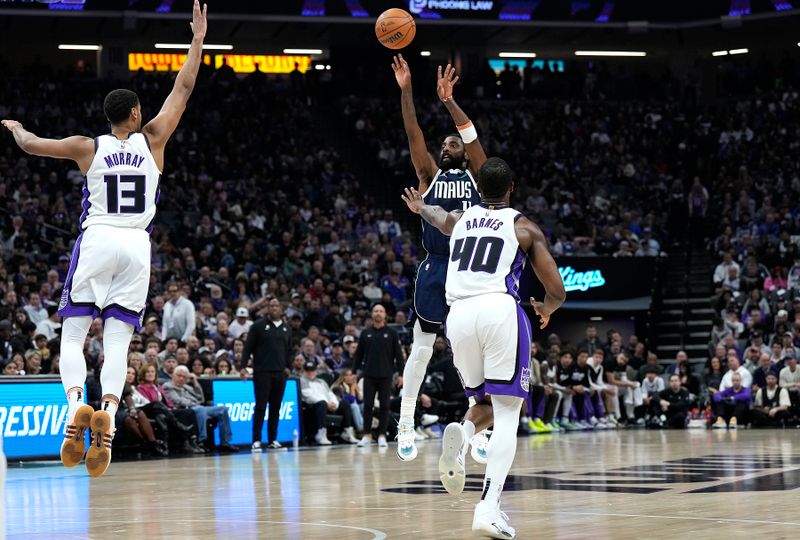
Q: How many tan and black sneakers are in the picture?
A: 2